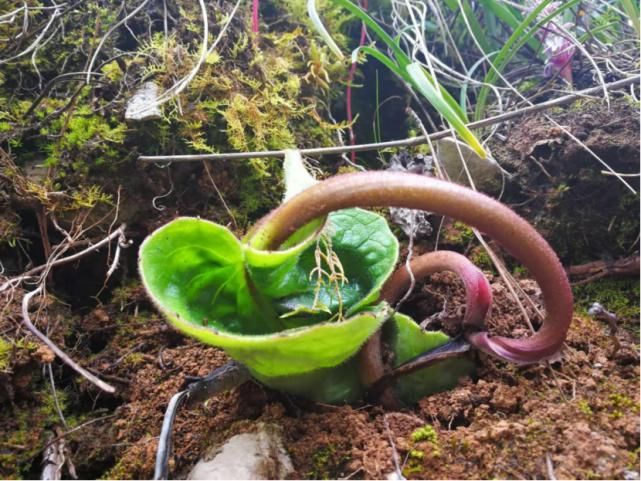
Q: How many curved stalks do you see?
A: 2